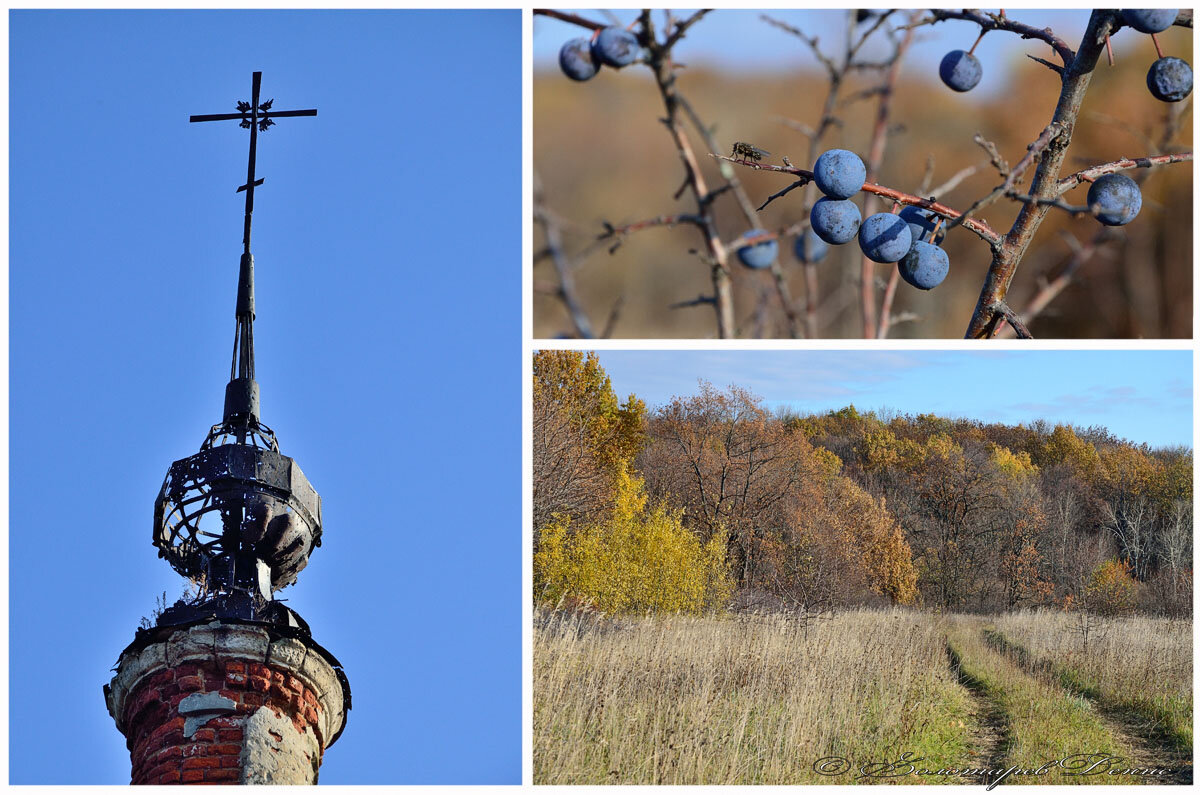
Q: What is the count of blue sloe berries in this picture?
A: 13